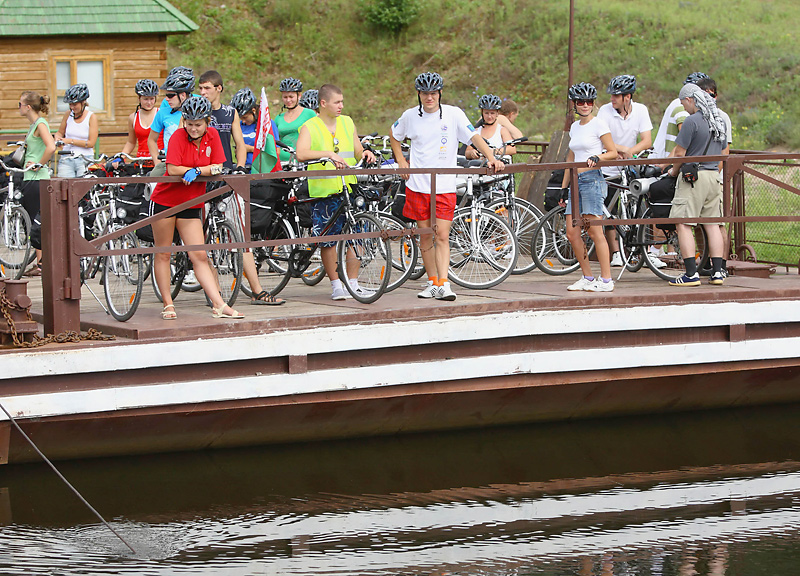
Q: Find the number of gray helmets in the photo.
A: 13